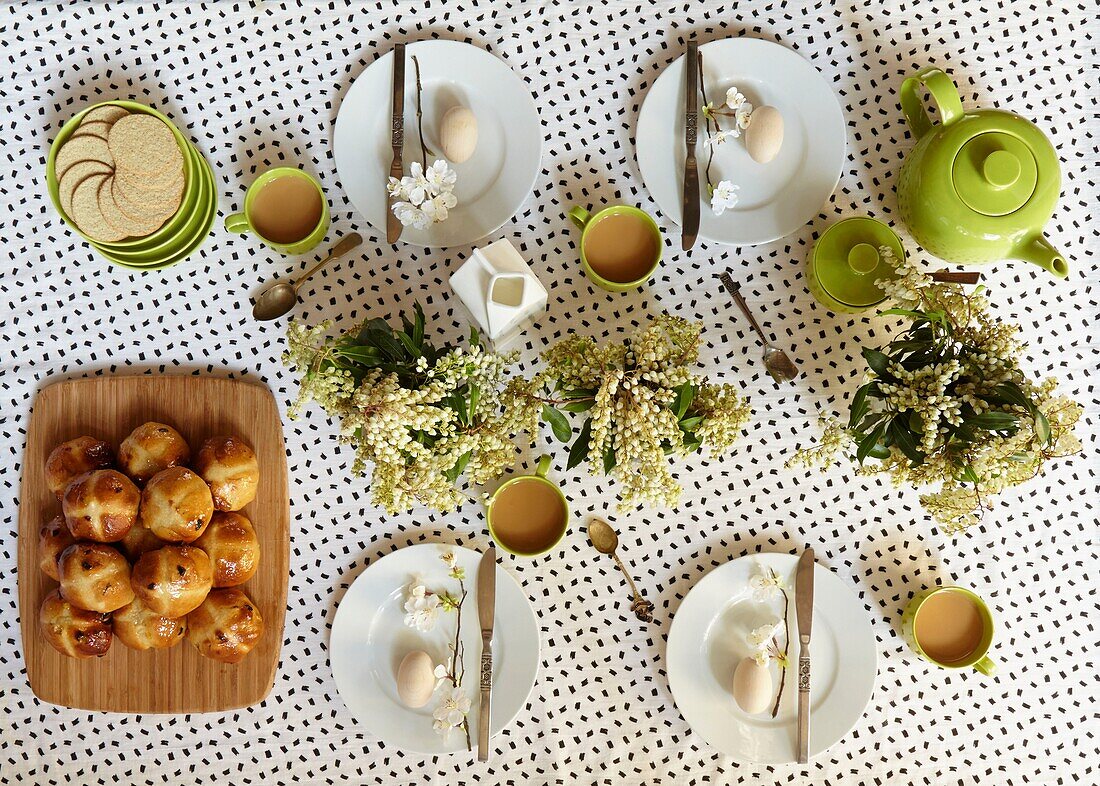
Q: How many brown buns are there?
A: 13